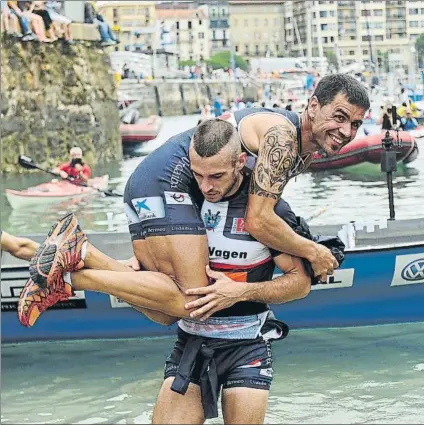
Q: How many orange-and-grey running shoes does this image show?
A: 2